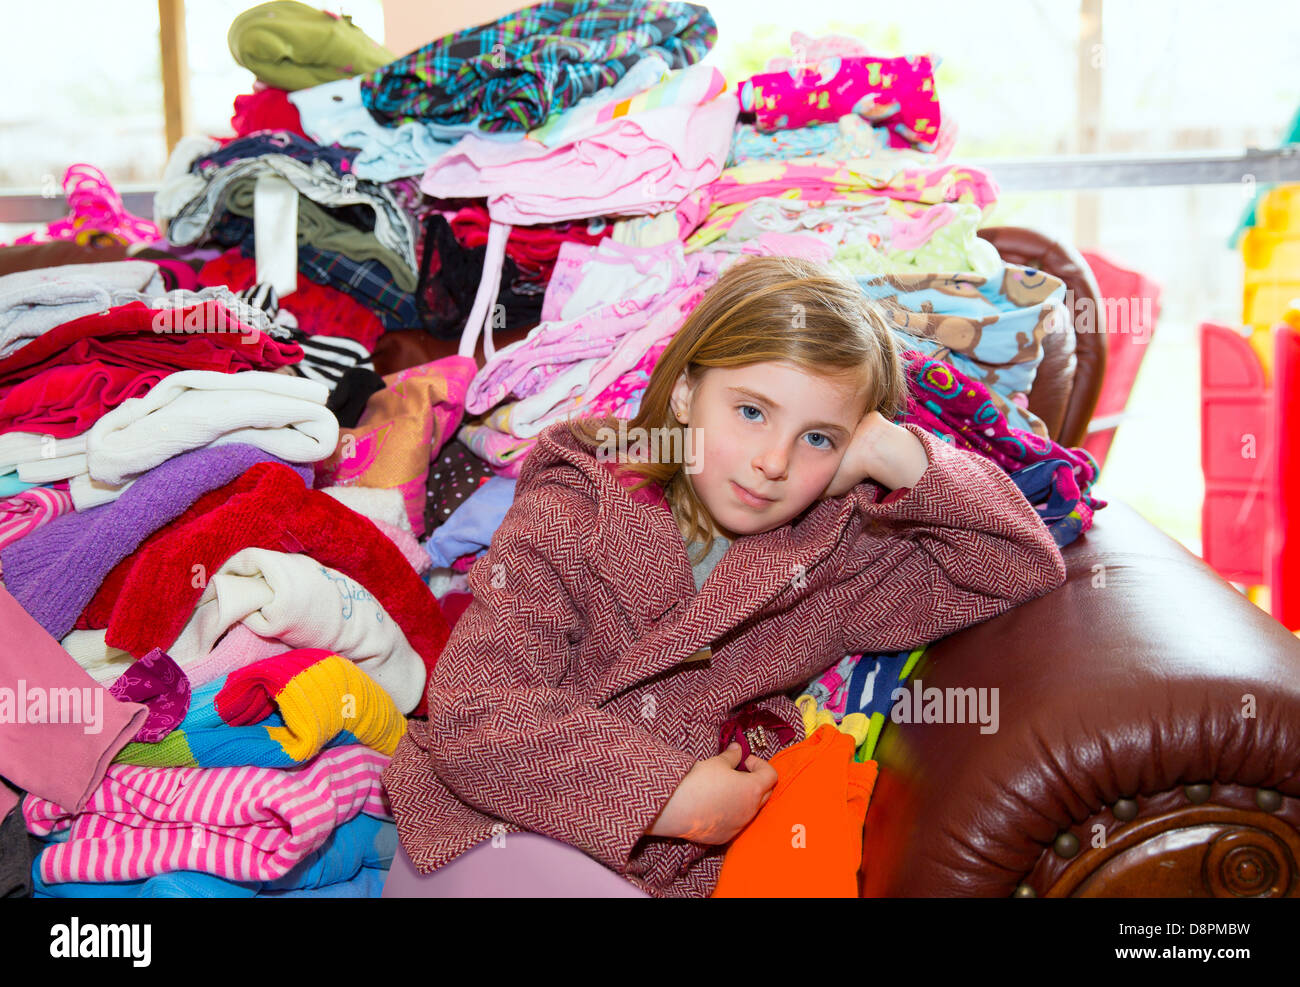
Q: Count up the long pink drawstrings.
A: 2